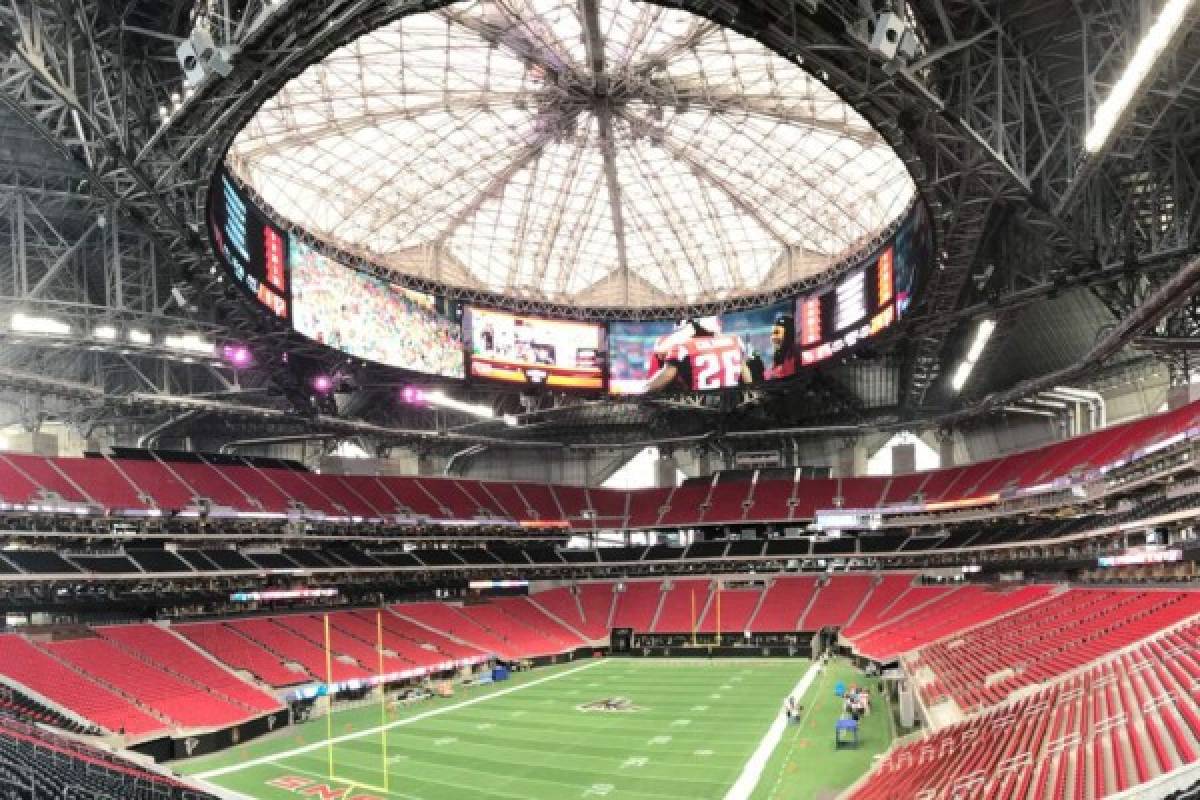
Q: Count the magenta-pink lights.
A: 3